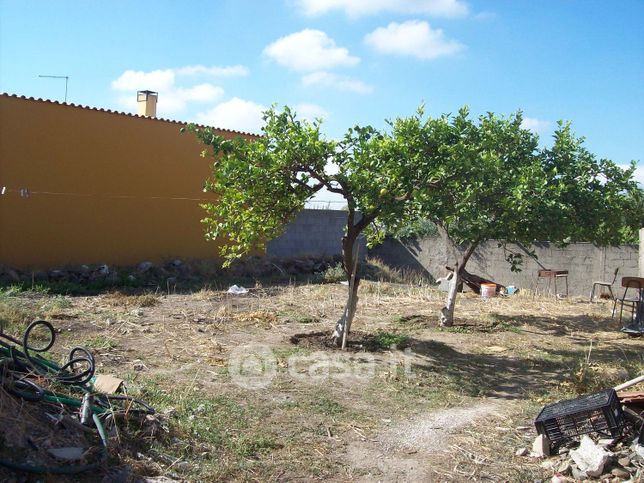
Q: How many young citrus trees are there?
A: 2